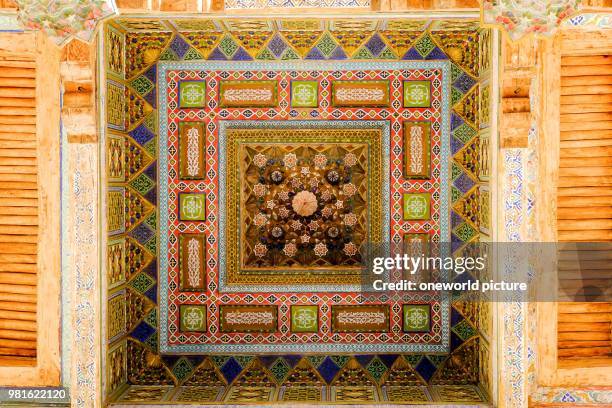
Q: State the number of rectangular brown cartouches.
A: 8